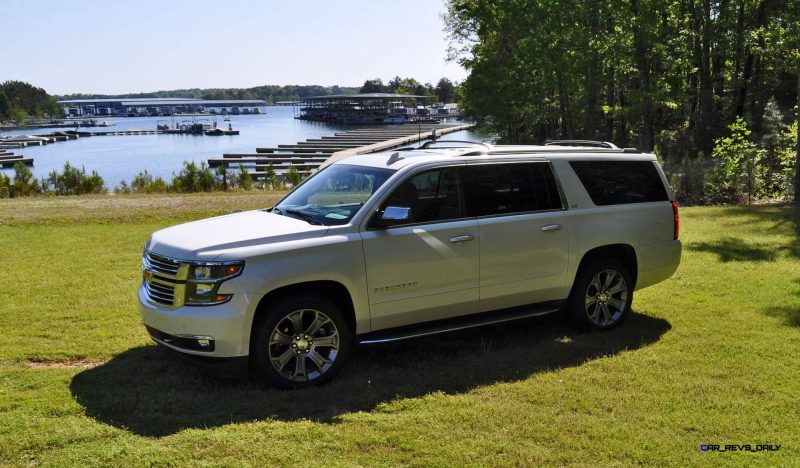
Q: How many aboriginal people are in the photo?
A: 0